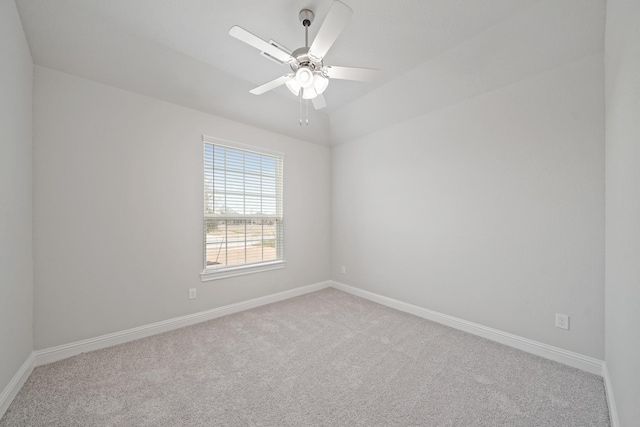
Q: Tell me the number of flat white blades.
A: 5